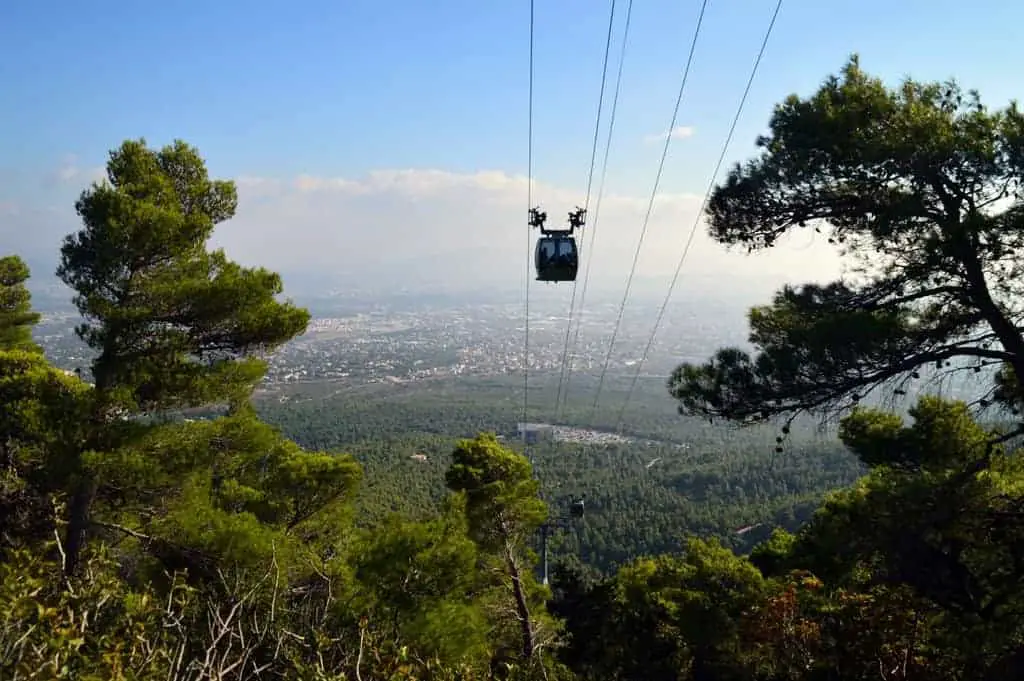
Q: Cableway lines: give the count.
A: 5